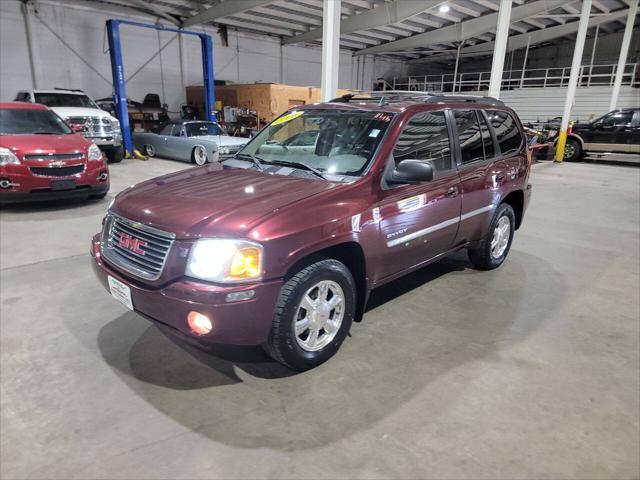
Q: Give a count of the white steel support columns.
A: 4